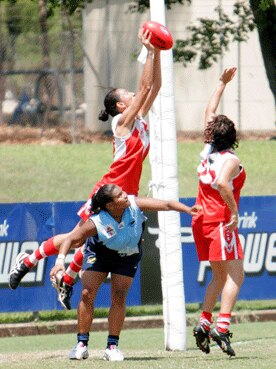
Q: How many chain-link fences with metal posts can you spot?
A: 1